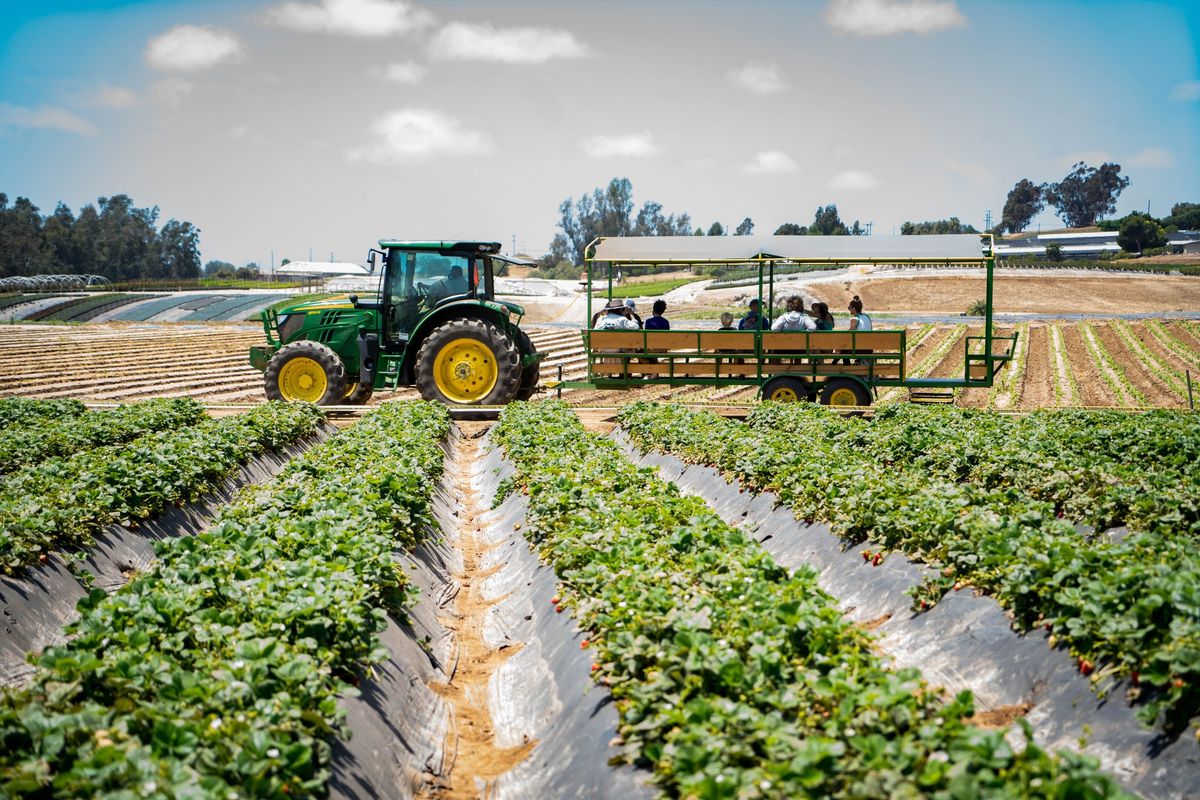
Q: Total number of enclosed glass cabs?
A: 1